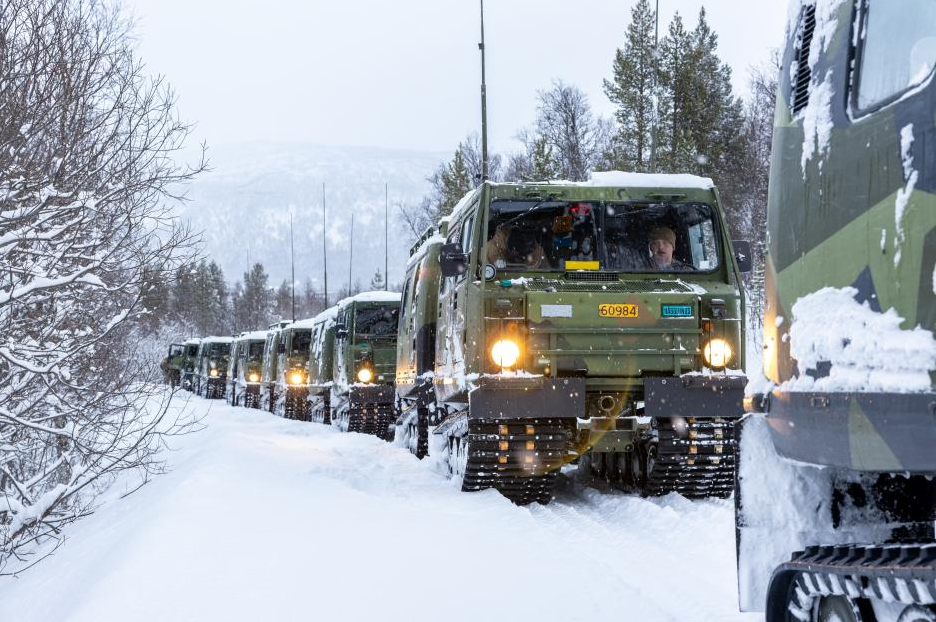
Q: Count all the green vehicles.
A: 7